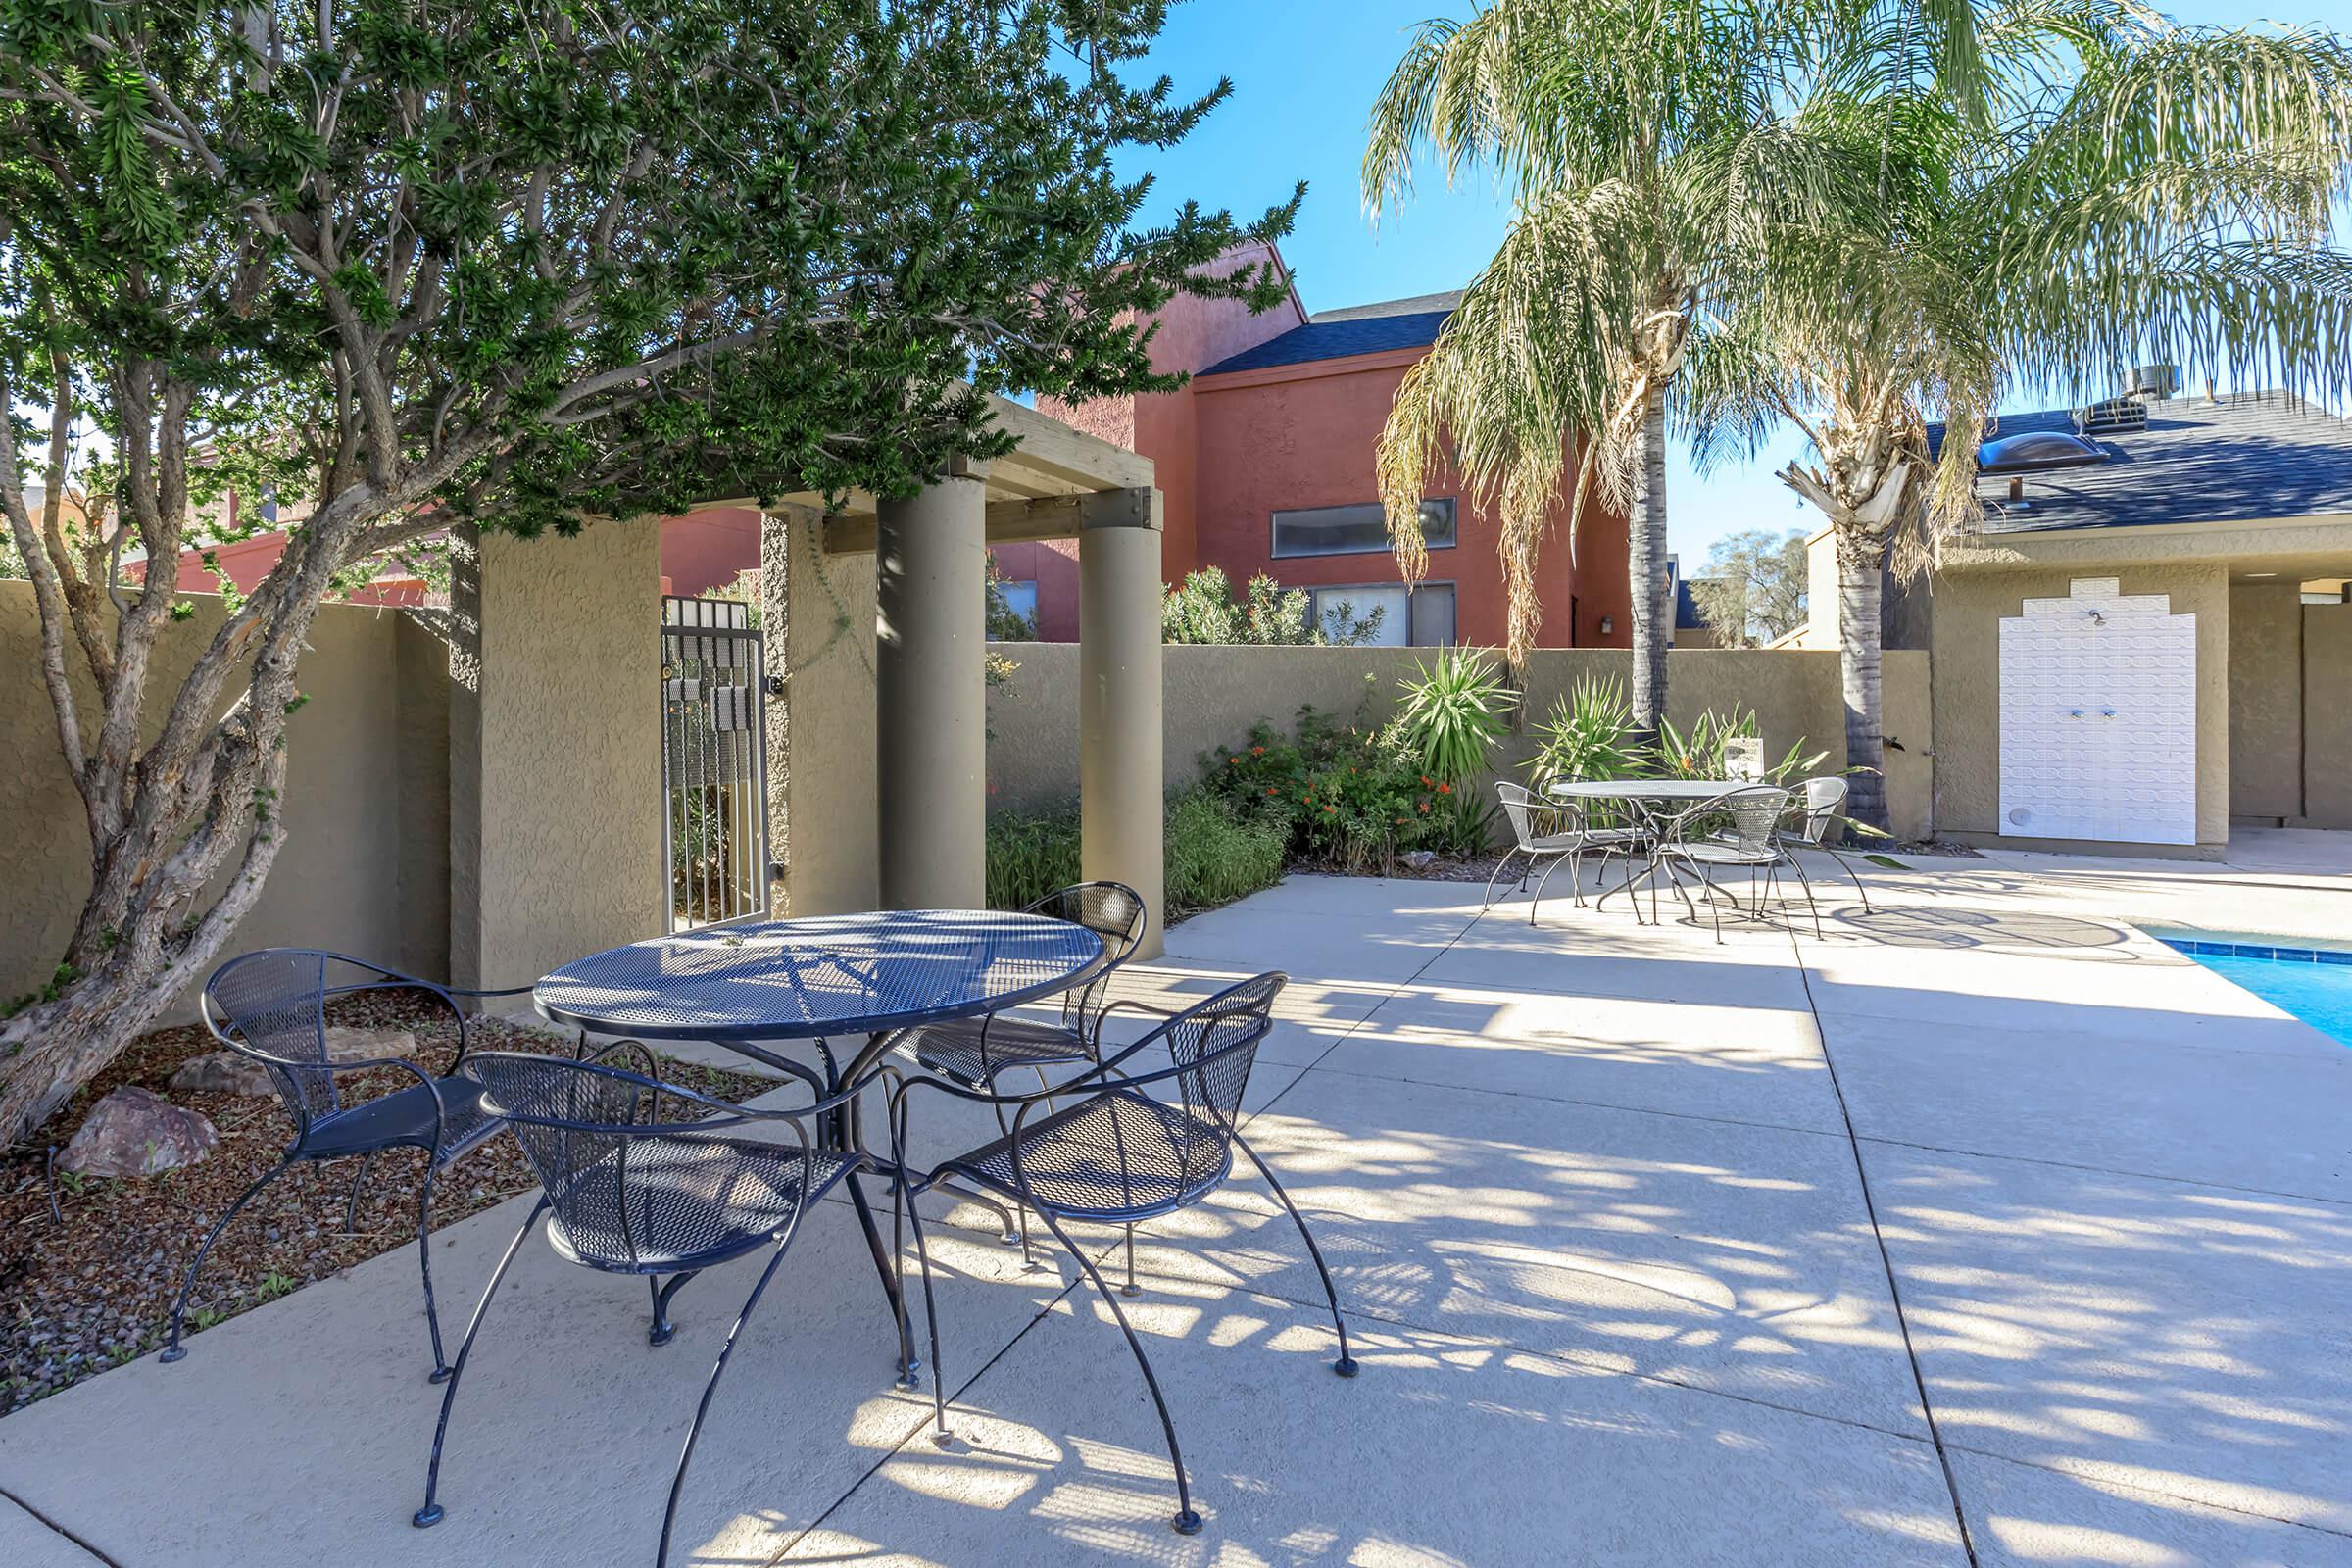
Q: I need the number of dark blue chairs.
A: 4